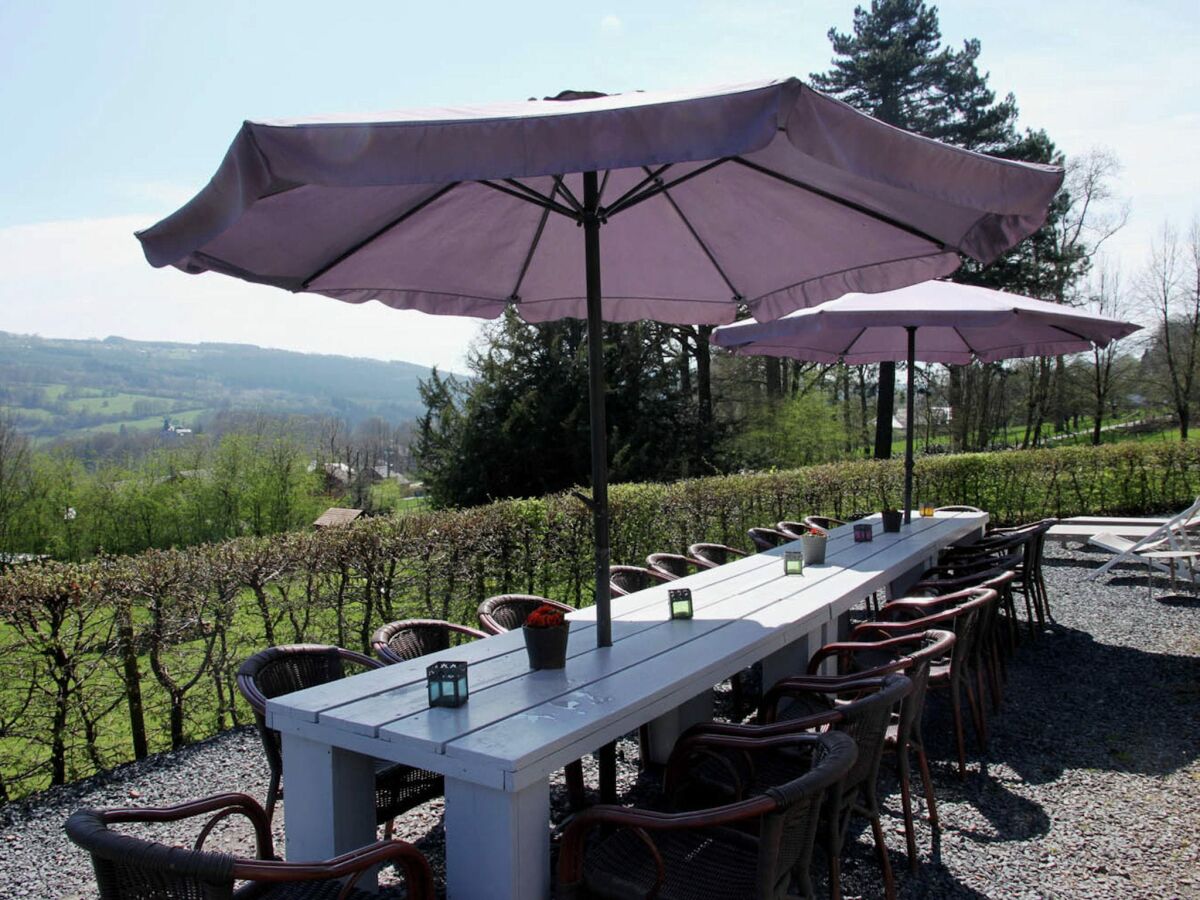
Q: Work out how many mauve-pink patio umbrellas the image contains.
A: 2